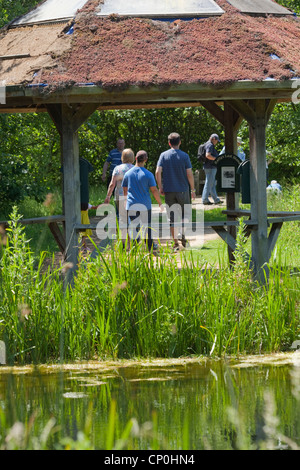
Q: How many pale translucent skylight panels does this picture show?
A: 3